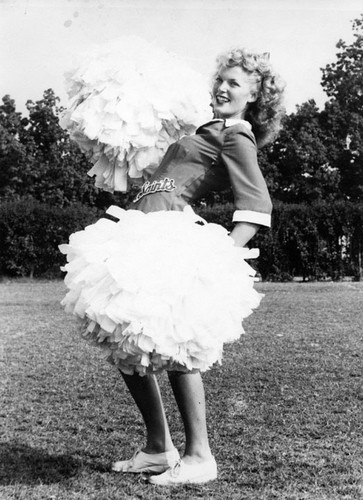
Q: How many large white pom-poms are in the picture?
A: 2